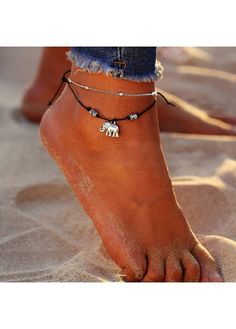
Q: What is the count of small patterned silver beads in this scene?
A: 2